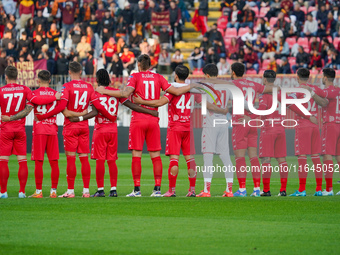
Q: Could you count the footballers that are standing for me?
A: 11